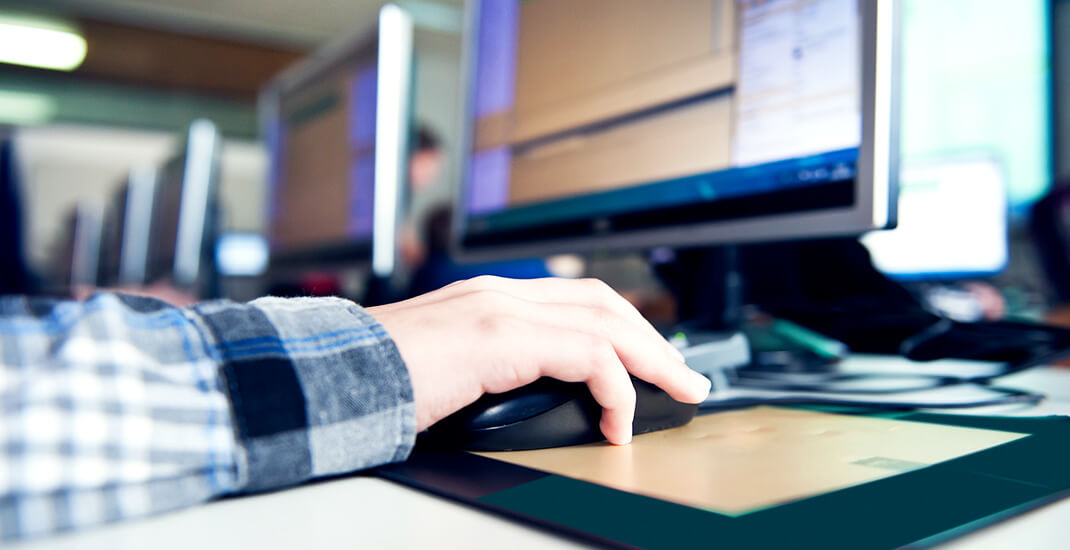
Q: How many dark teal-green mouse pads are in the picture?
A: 1